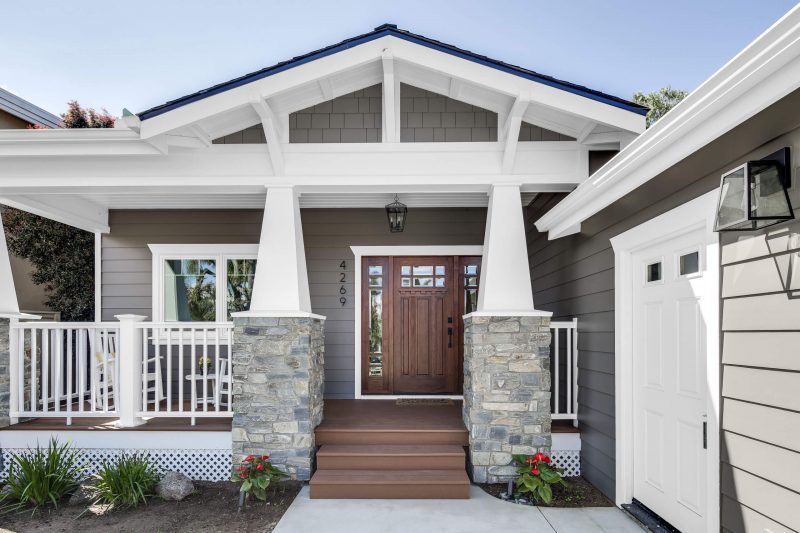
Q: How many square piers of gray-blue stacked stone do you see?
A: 3